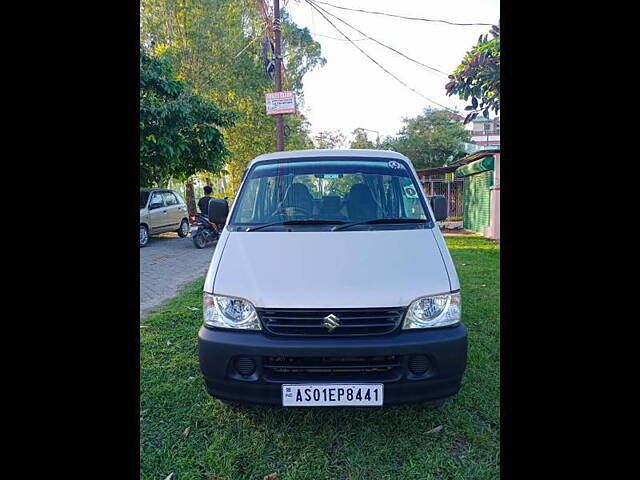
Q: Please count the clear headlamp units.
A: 2